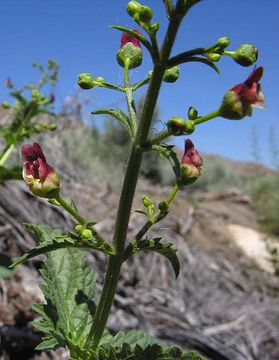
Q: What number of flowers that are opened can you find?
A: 4